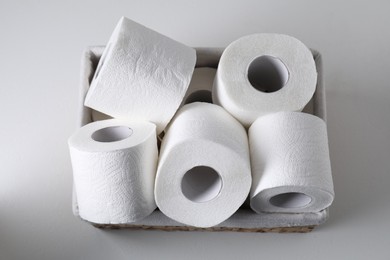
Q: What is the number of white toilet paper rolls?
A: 6